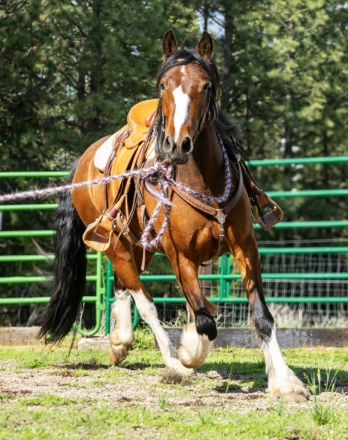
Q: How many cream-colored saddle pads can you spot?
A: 1